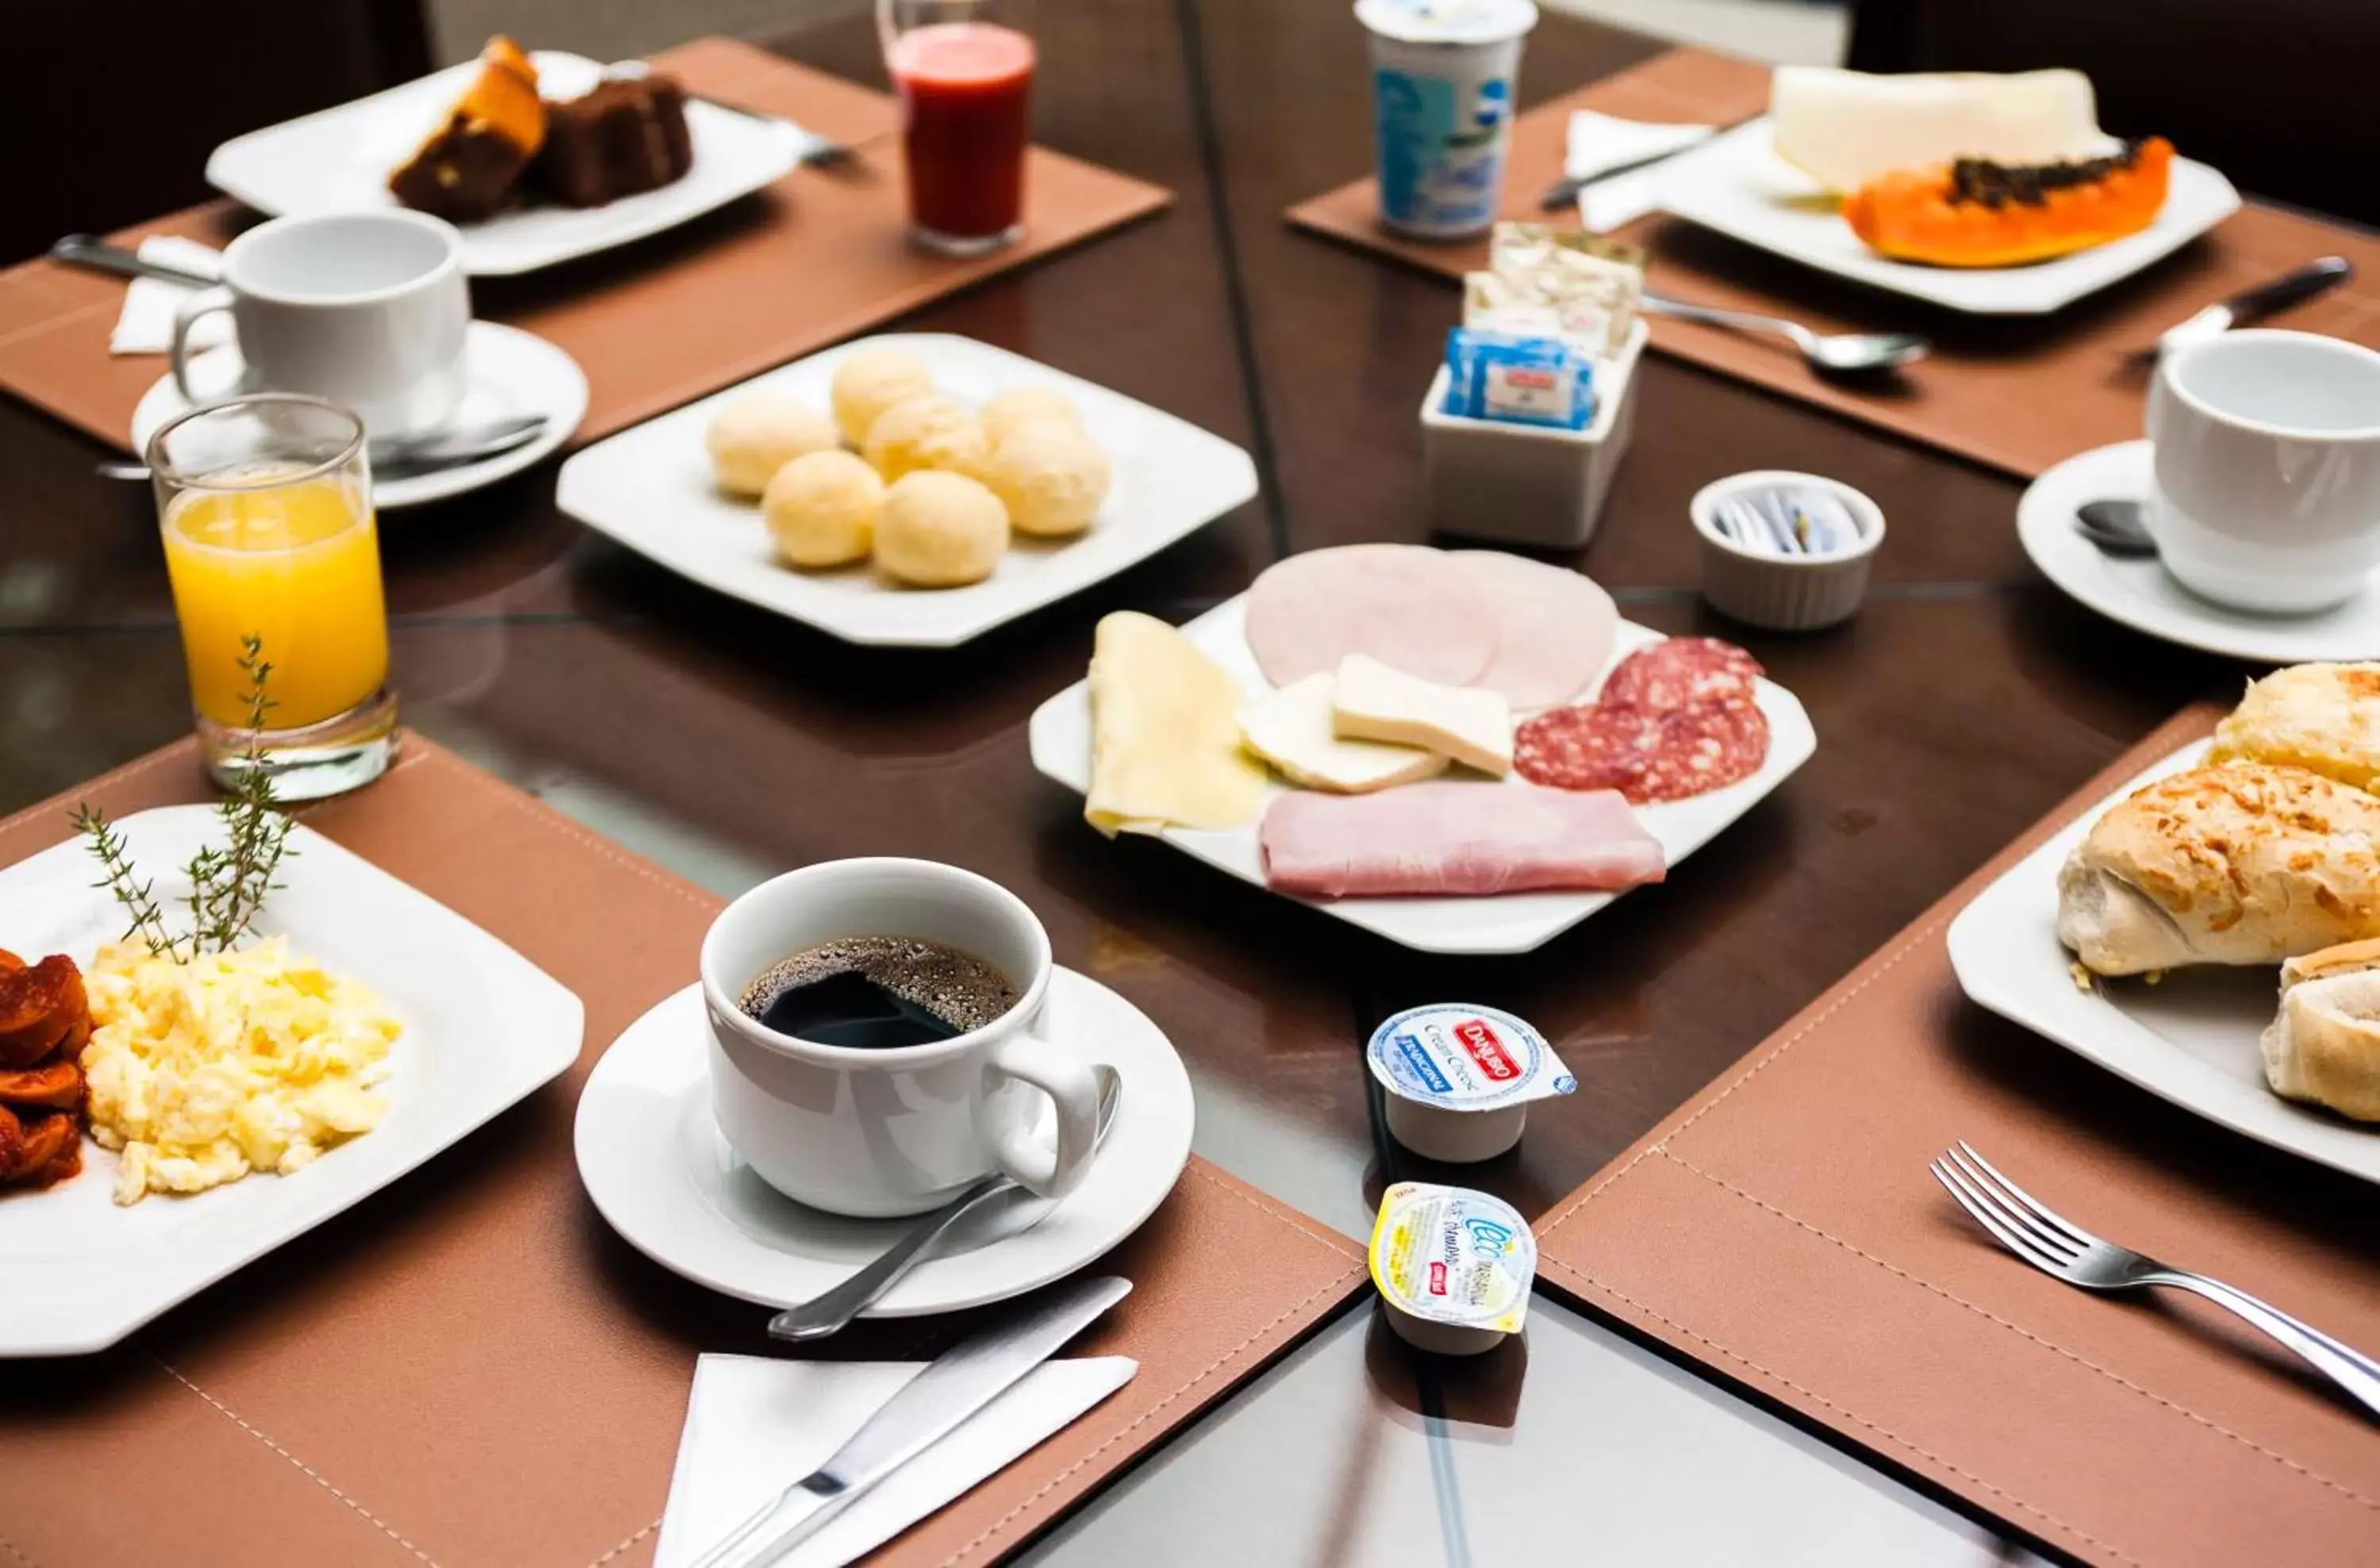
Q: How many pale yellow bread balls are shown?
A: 7